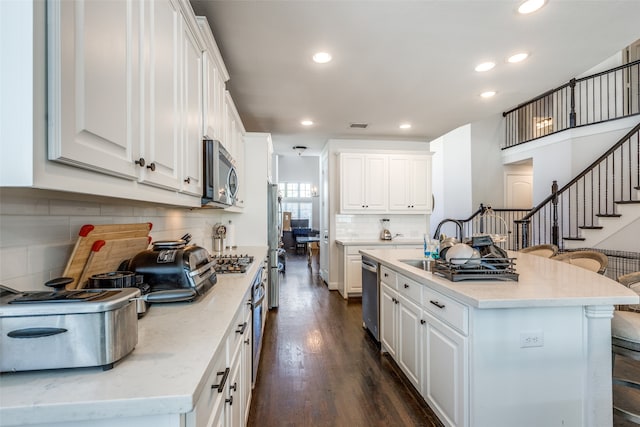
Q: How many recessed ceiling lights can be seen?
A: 7